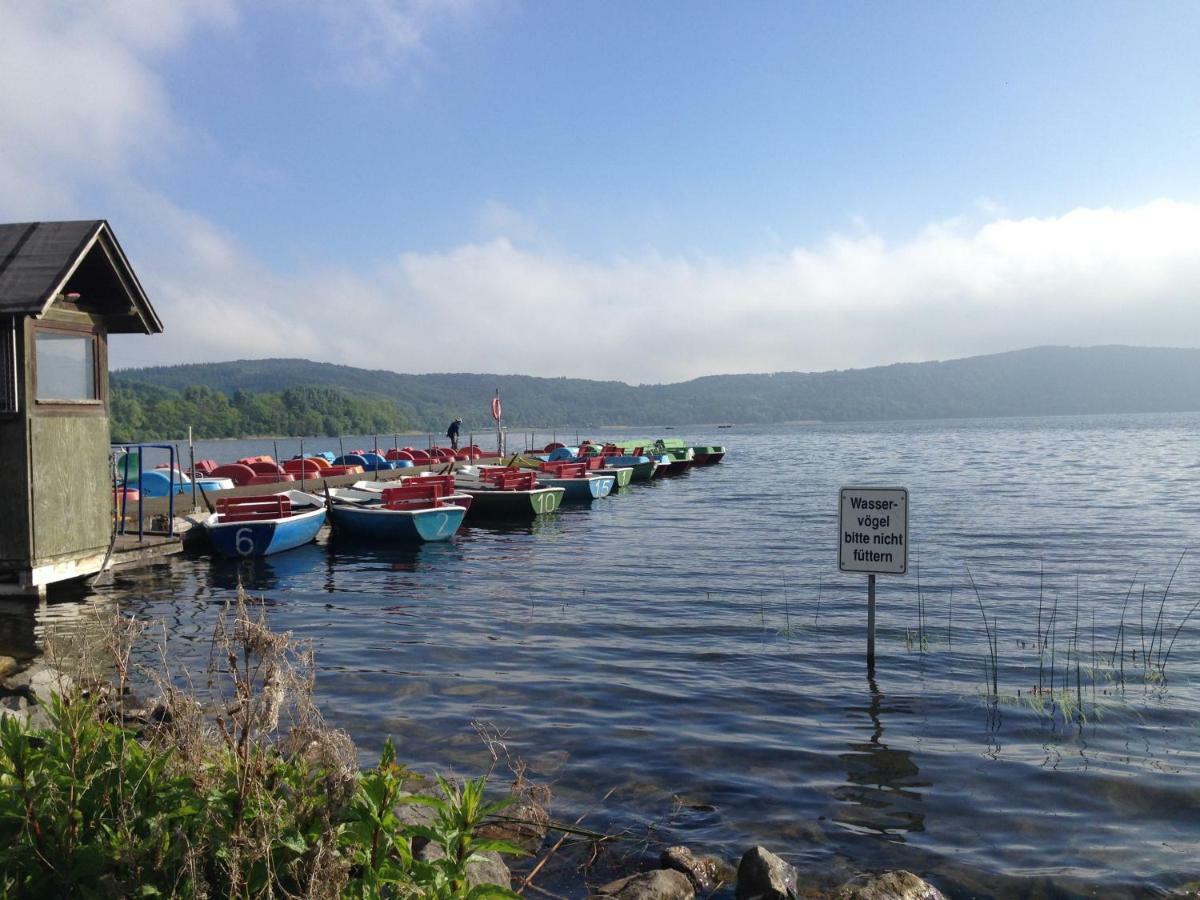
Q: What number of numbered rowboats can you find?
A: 5